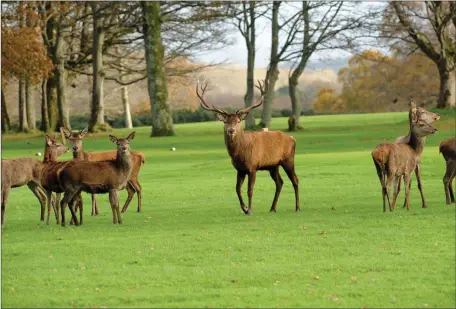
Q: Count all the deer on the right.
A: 3